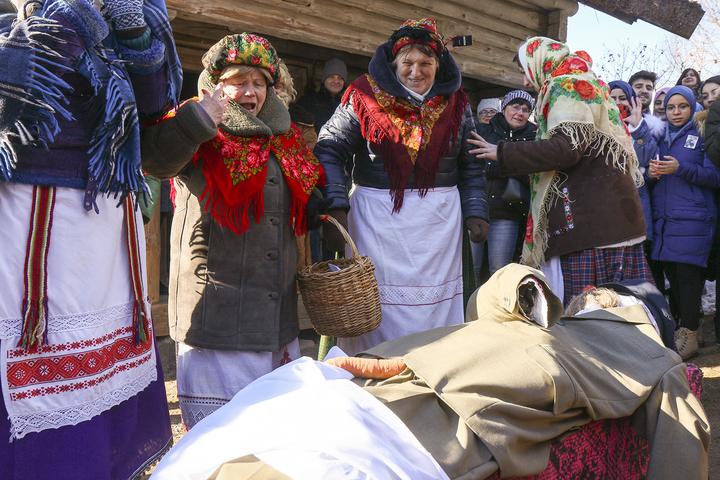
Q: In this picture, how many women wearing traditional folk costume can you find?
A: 4